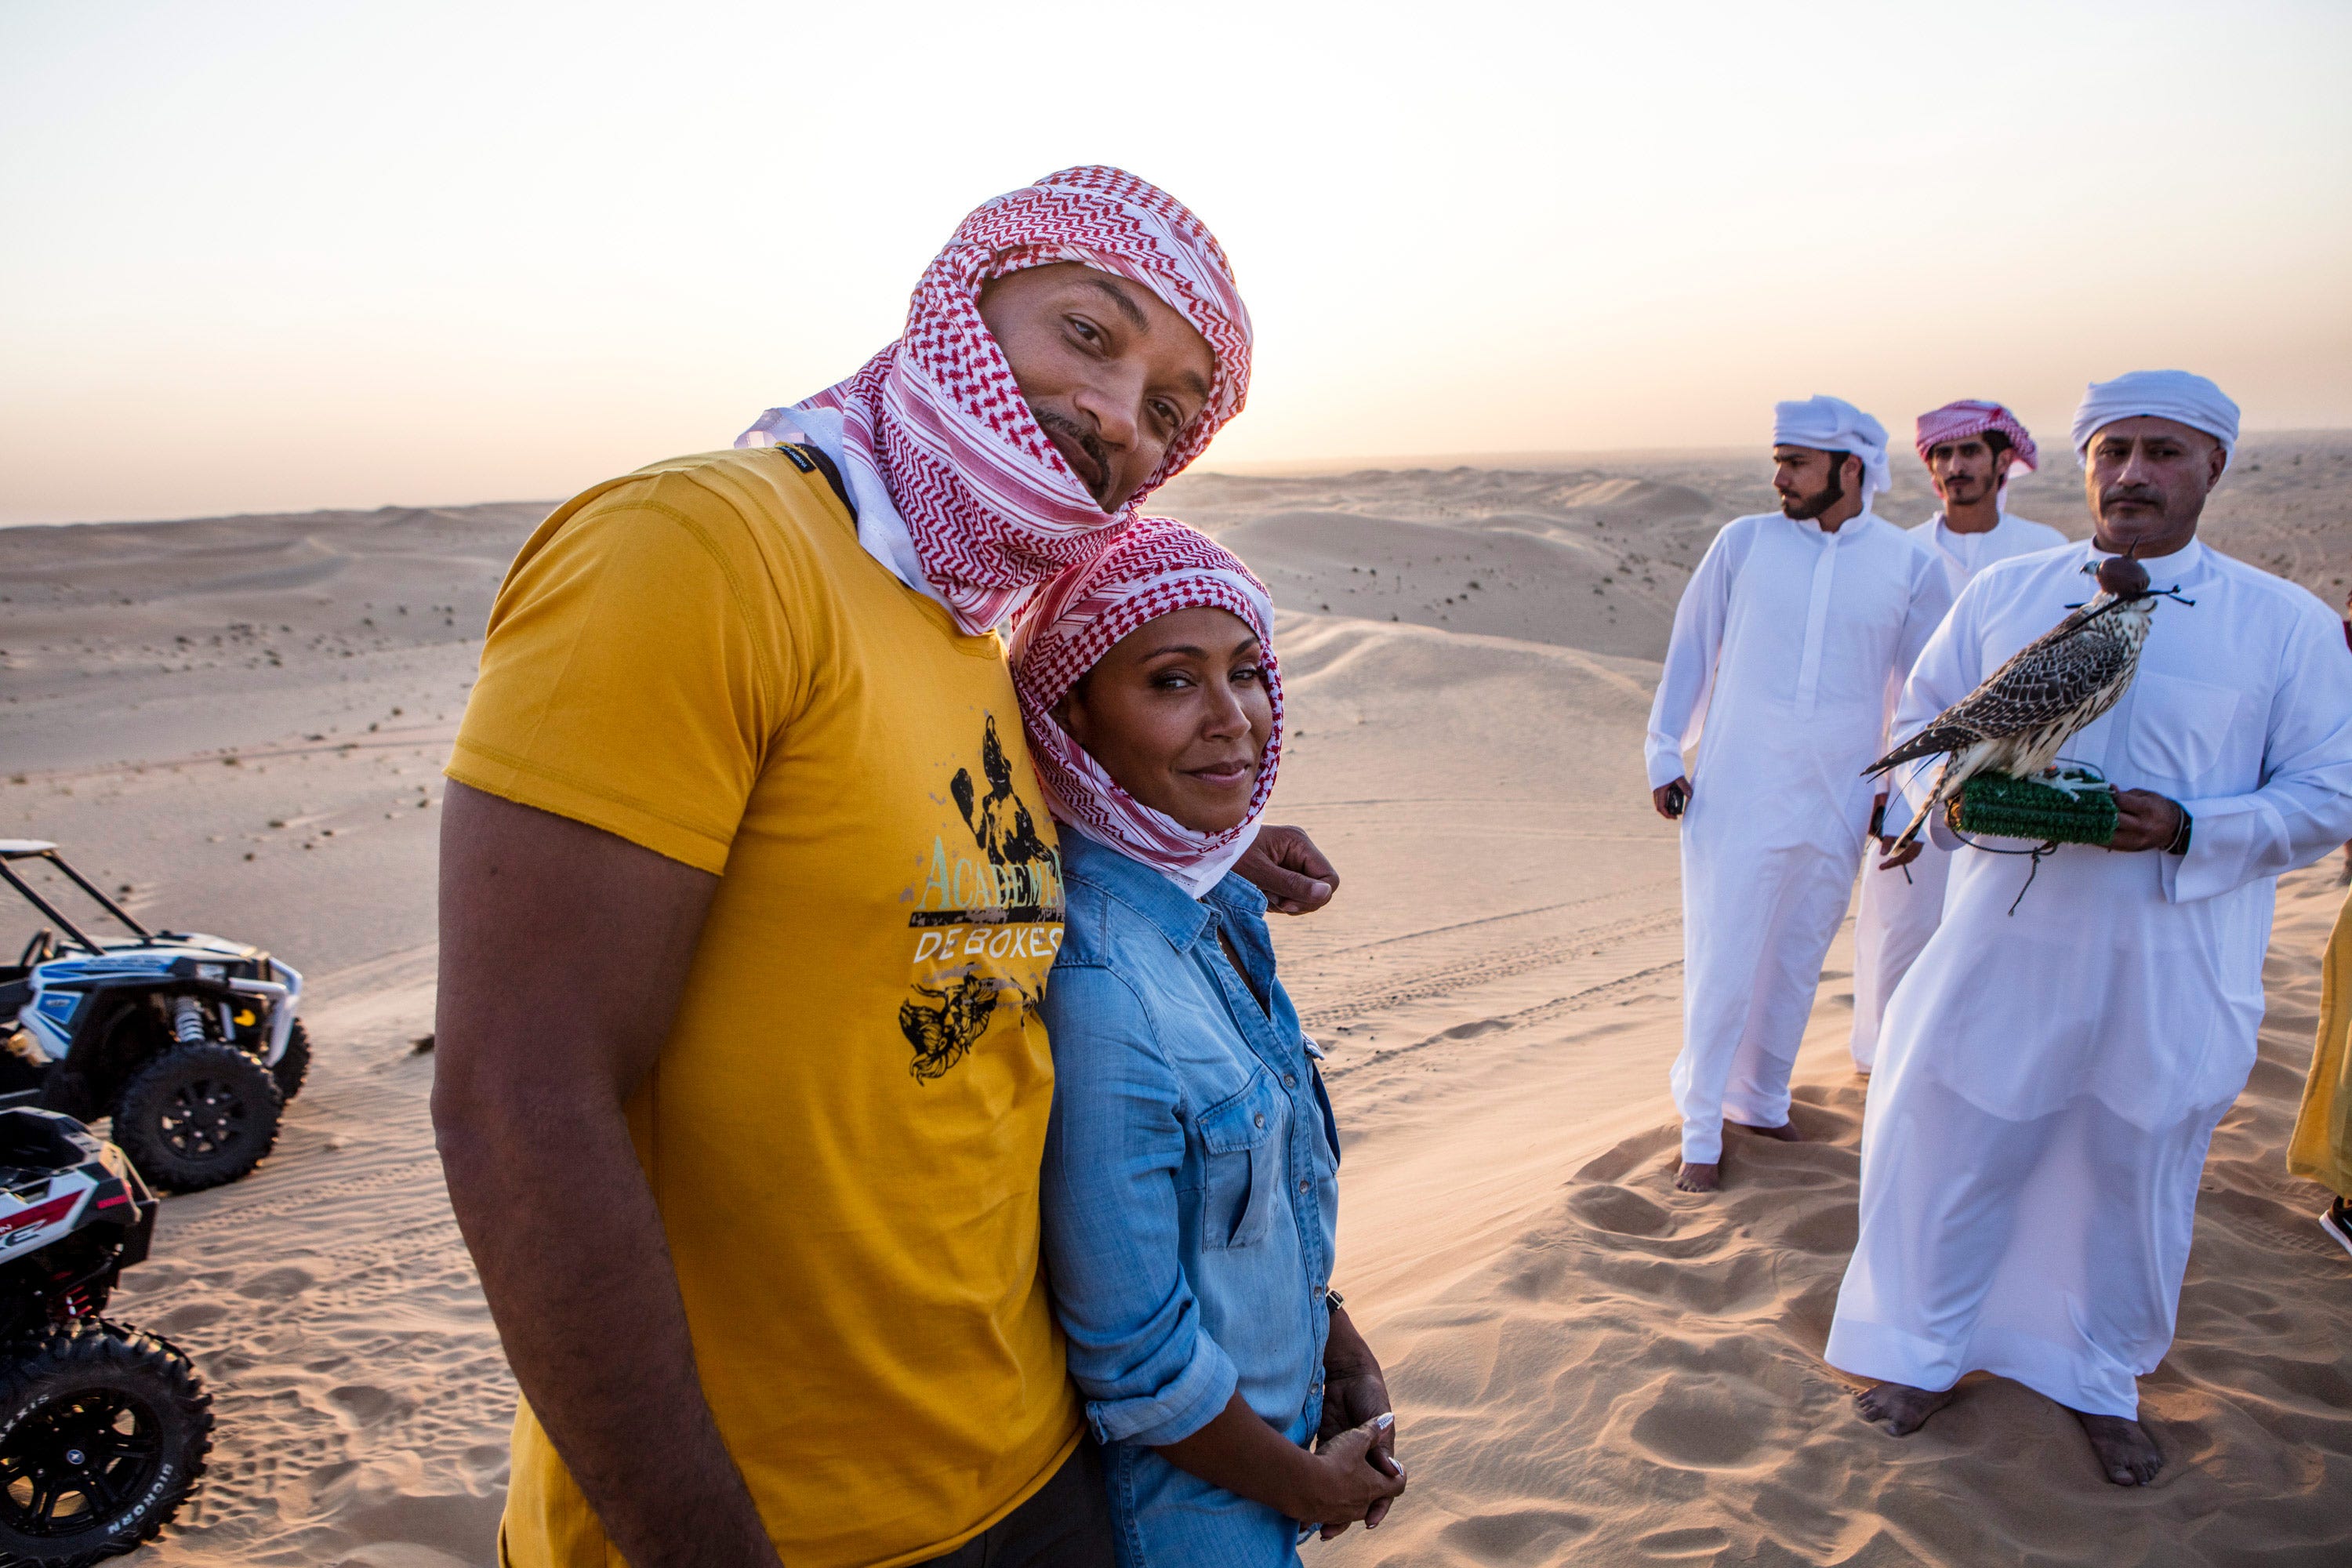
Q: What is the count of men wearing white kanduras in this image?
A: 3